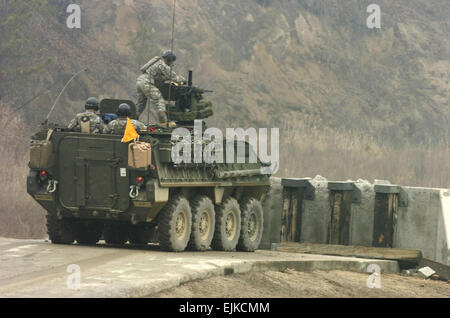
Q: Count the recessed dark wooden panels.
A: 3